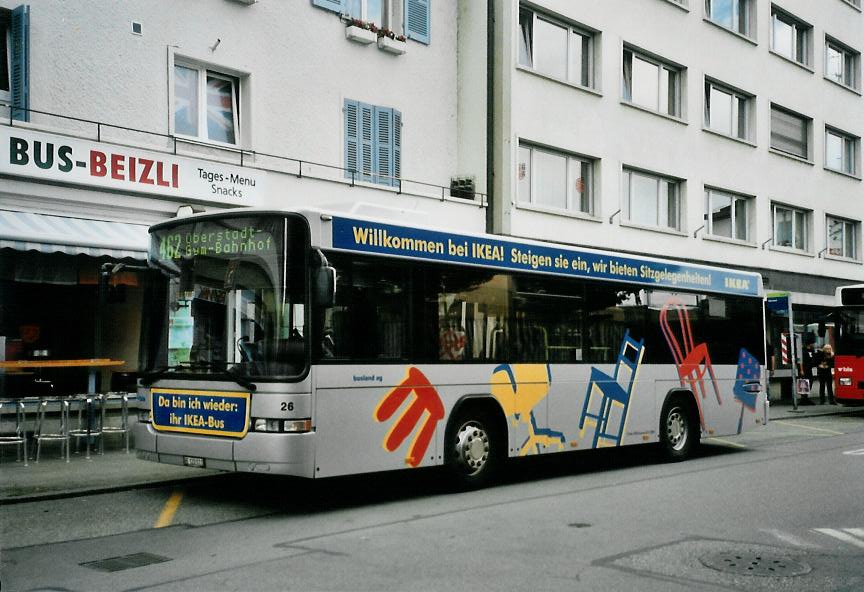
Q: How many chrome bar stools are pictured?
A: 4